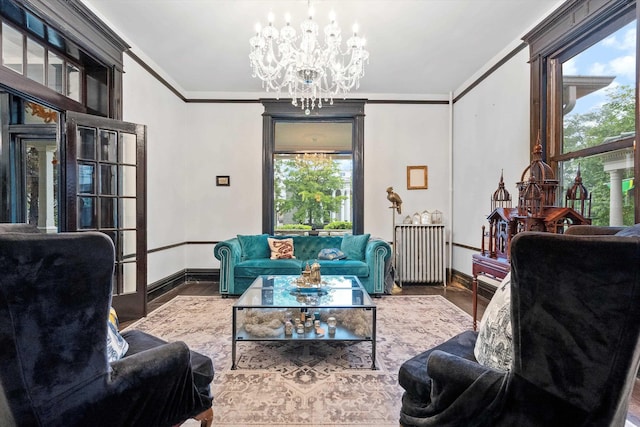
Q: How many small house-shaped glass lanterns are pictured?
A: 4